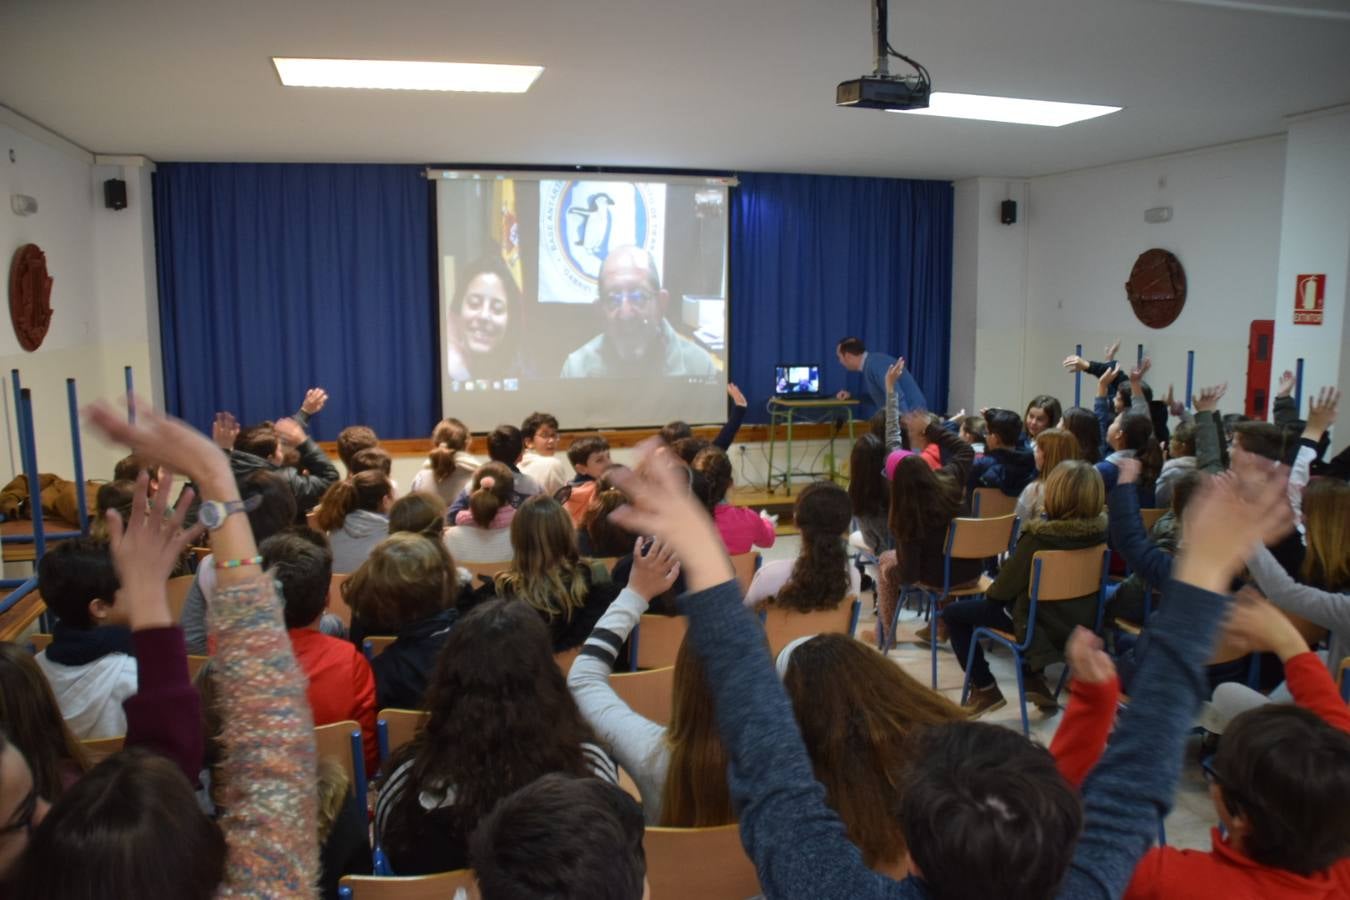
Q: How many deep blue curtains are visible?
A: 2